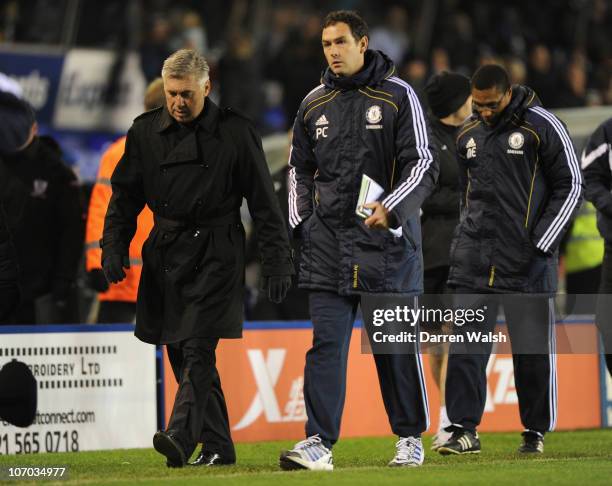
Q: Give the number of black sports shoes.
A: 2